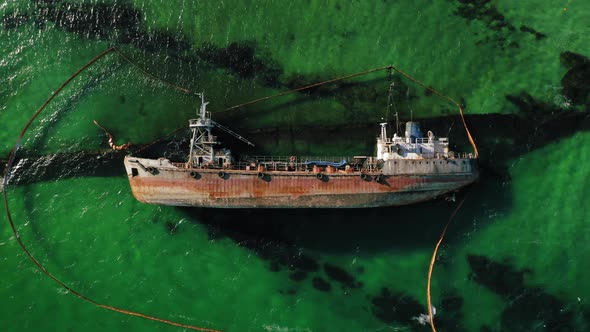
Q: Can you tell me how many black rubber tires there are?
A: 7